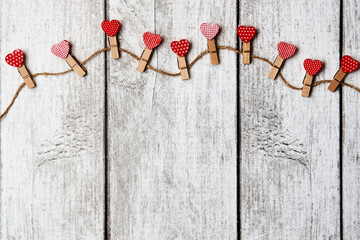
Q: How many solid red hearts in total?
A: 0